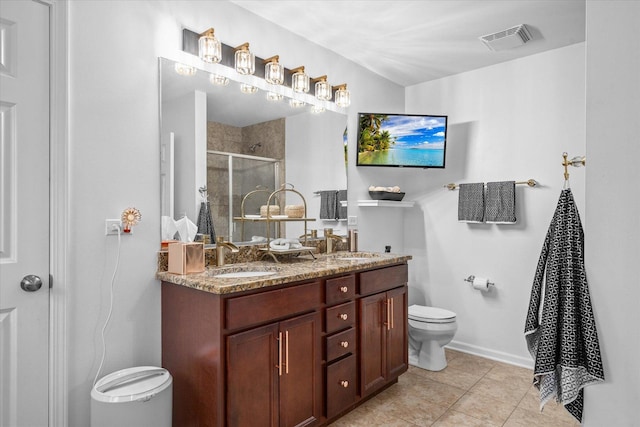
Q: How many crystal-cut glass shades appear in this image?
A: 6